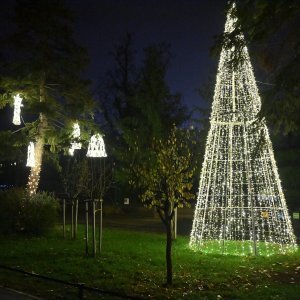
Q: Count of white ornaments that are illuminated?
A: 4